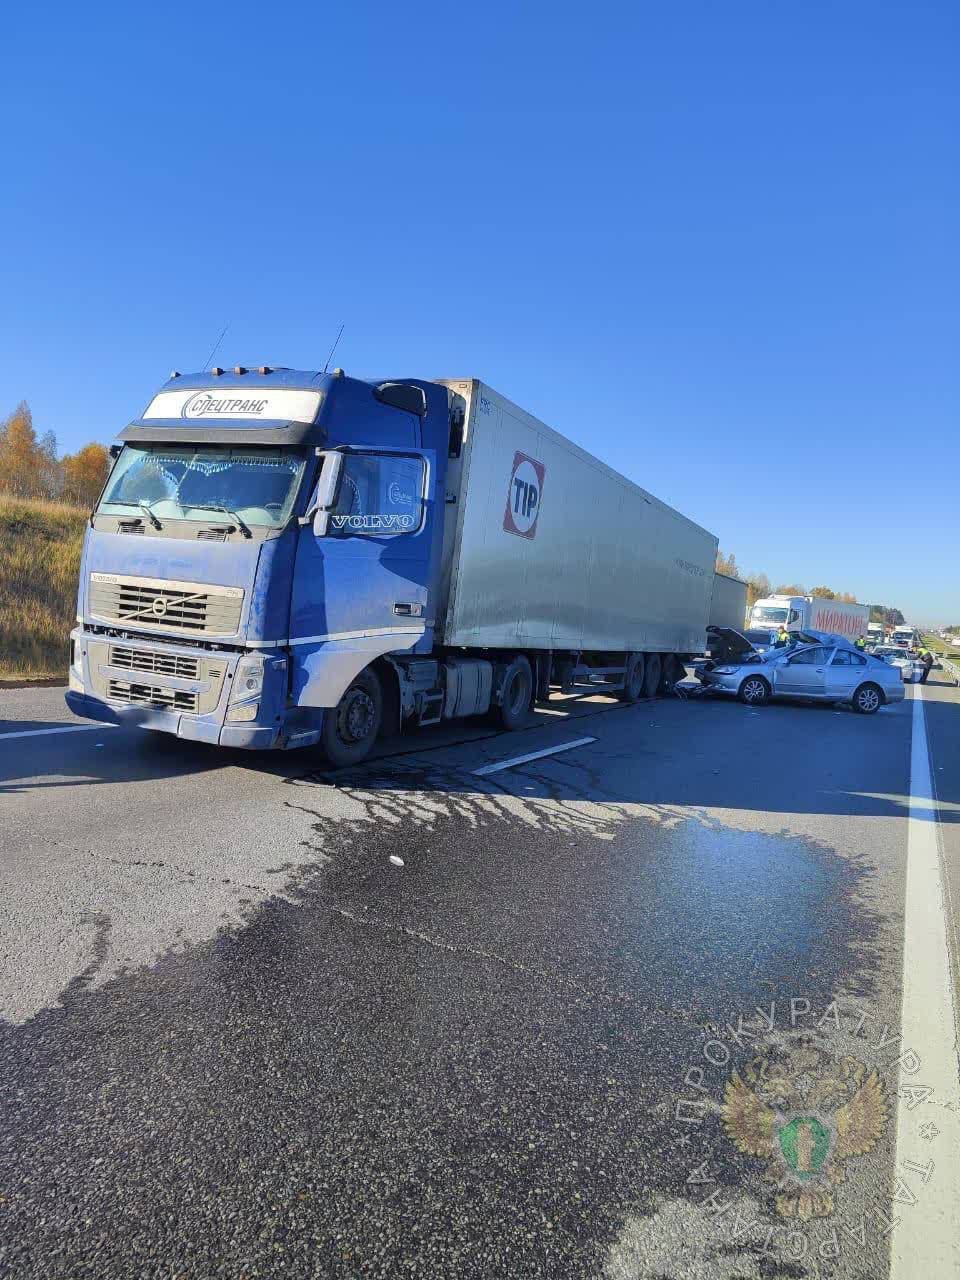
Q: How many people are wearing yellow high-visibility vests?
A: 3